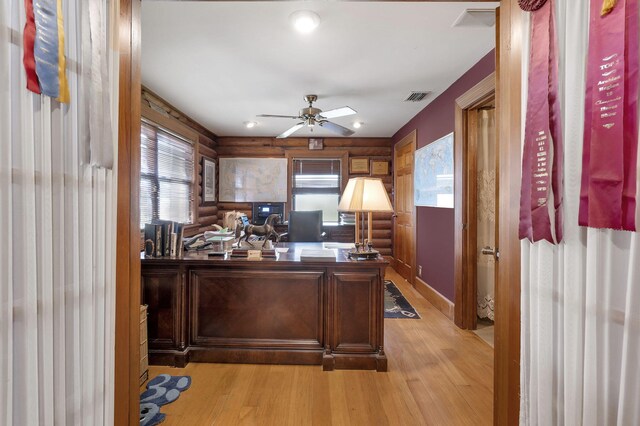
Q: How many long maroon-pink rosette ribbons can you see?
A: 2